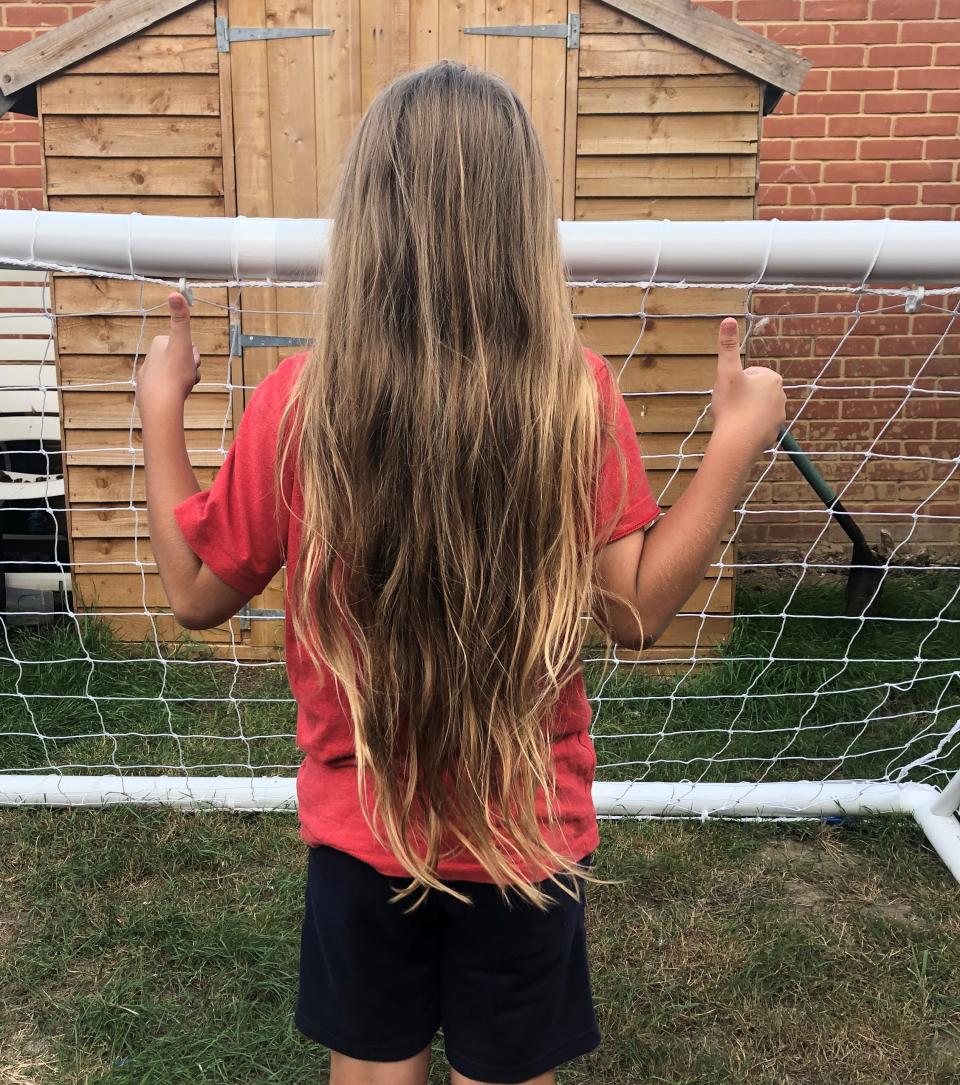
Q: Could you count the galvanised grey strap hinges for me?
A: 4